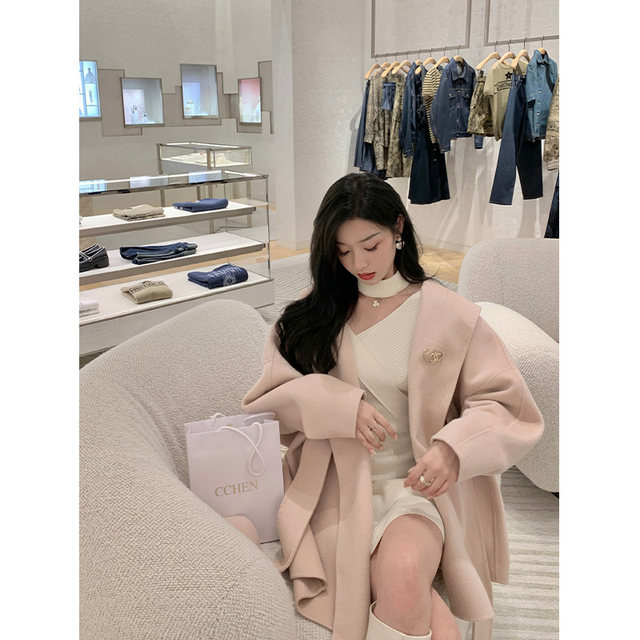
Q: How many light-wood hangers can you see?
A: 12